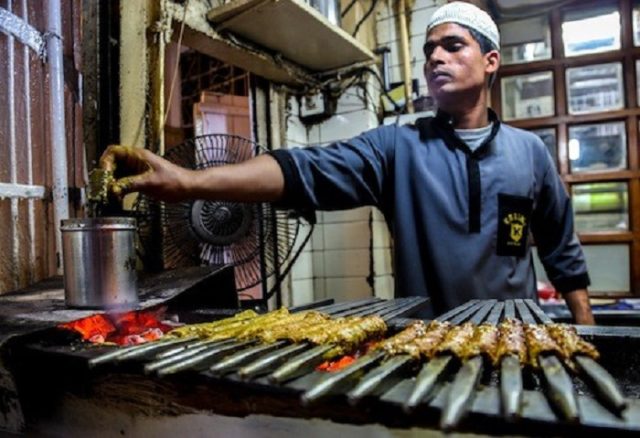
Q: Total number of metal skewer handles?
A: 15